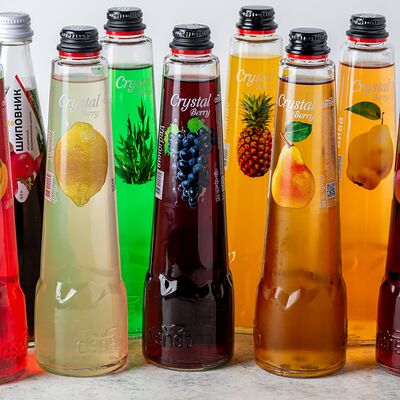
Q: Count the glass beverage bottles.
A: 9